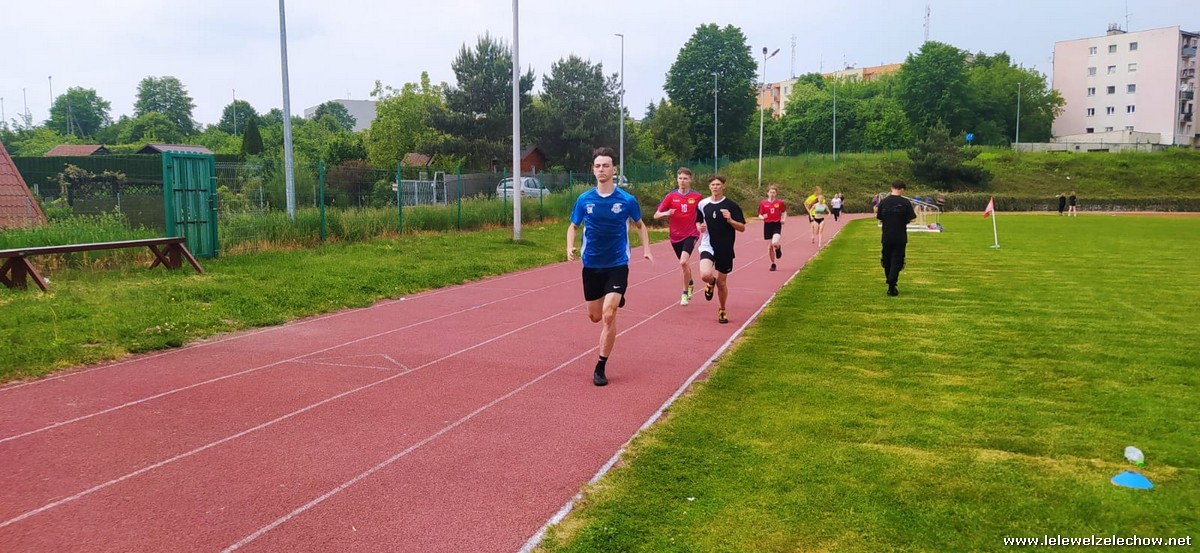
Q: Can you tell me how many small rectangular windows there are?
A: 15